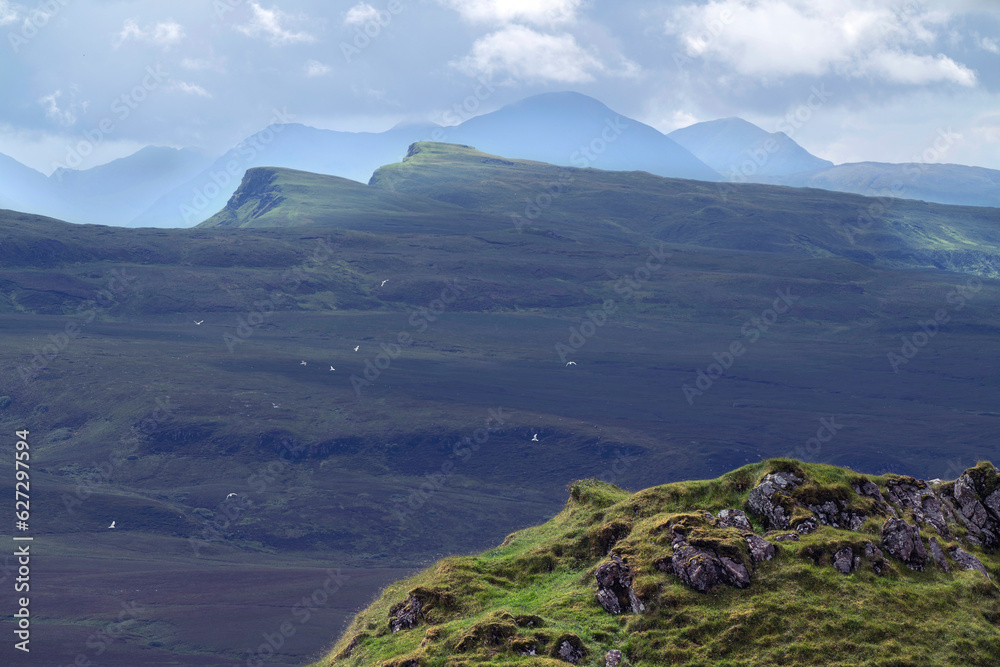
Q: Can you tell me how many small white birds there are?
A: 10